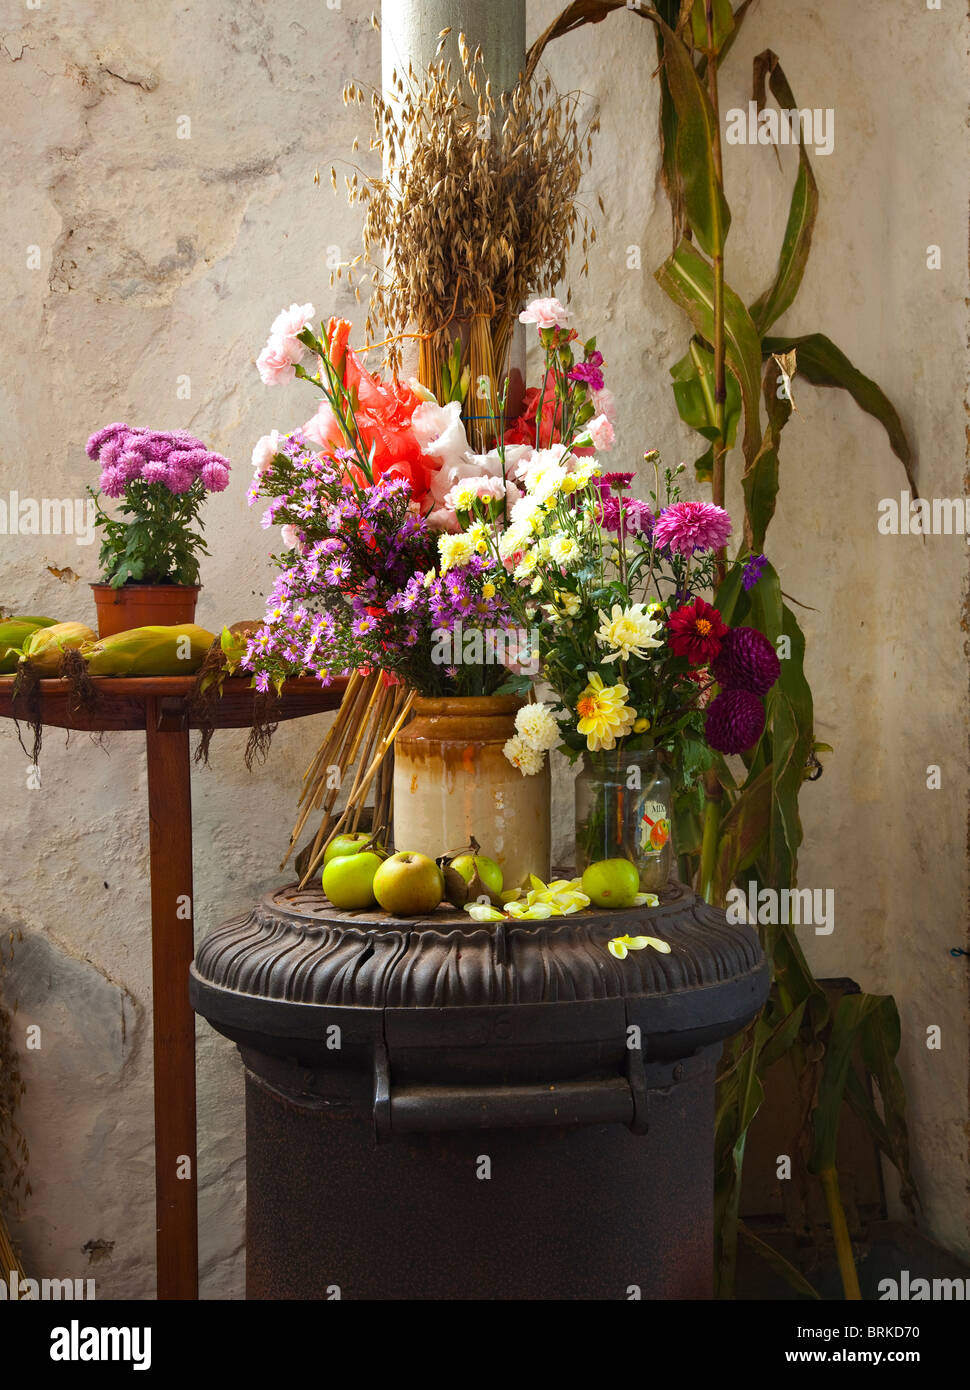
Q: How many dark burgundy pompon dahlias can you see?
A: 2